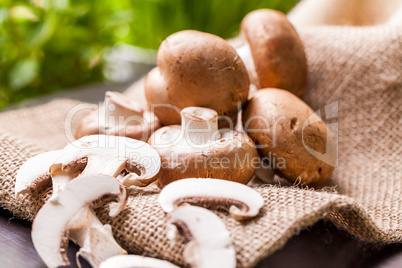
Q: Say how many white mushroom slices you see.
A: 6